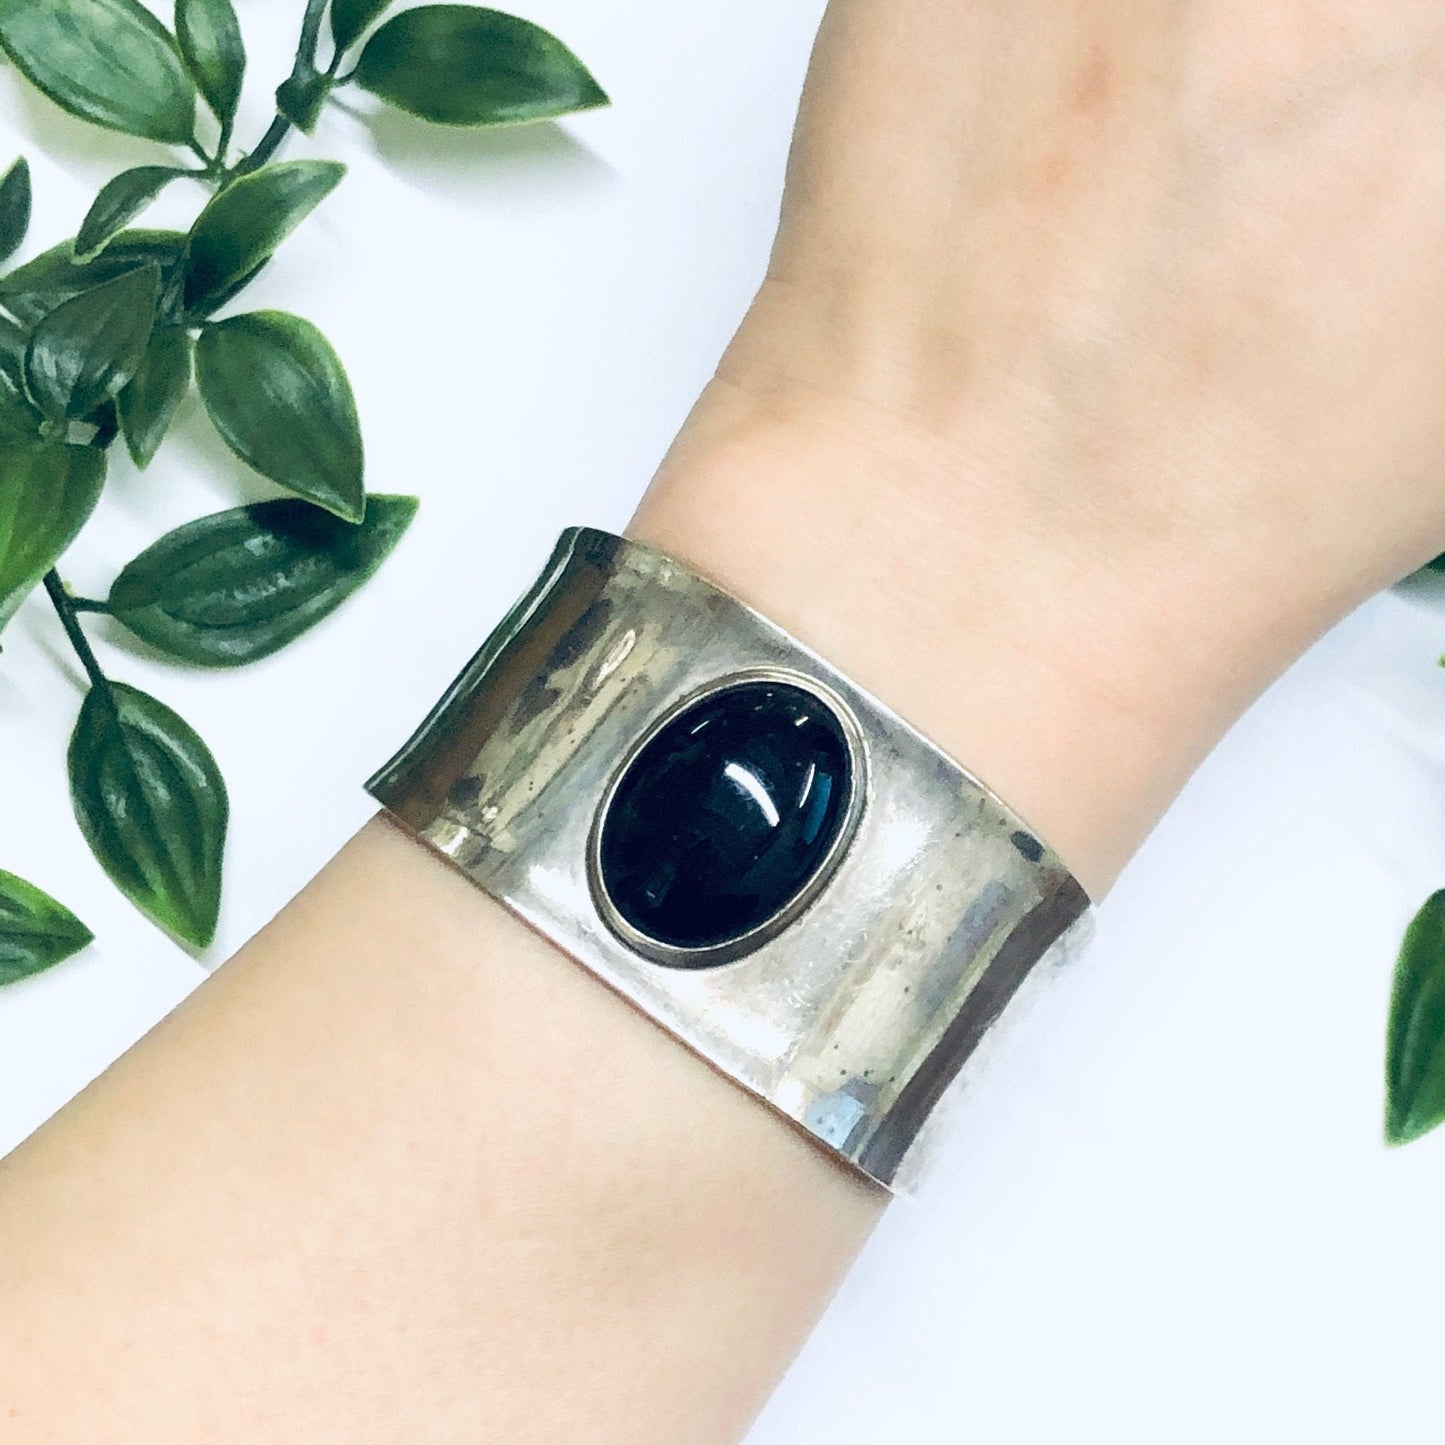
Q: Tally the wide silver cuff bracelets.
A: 1